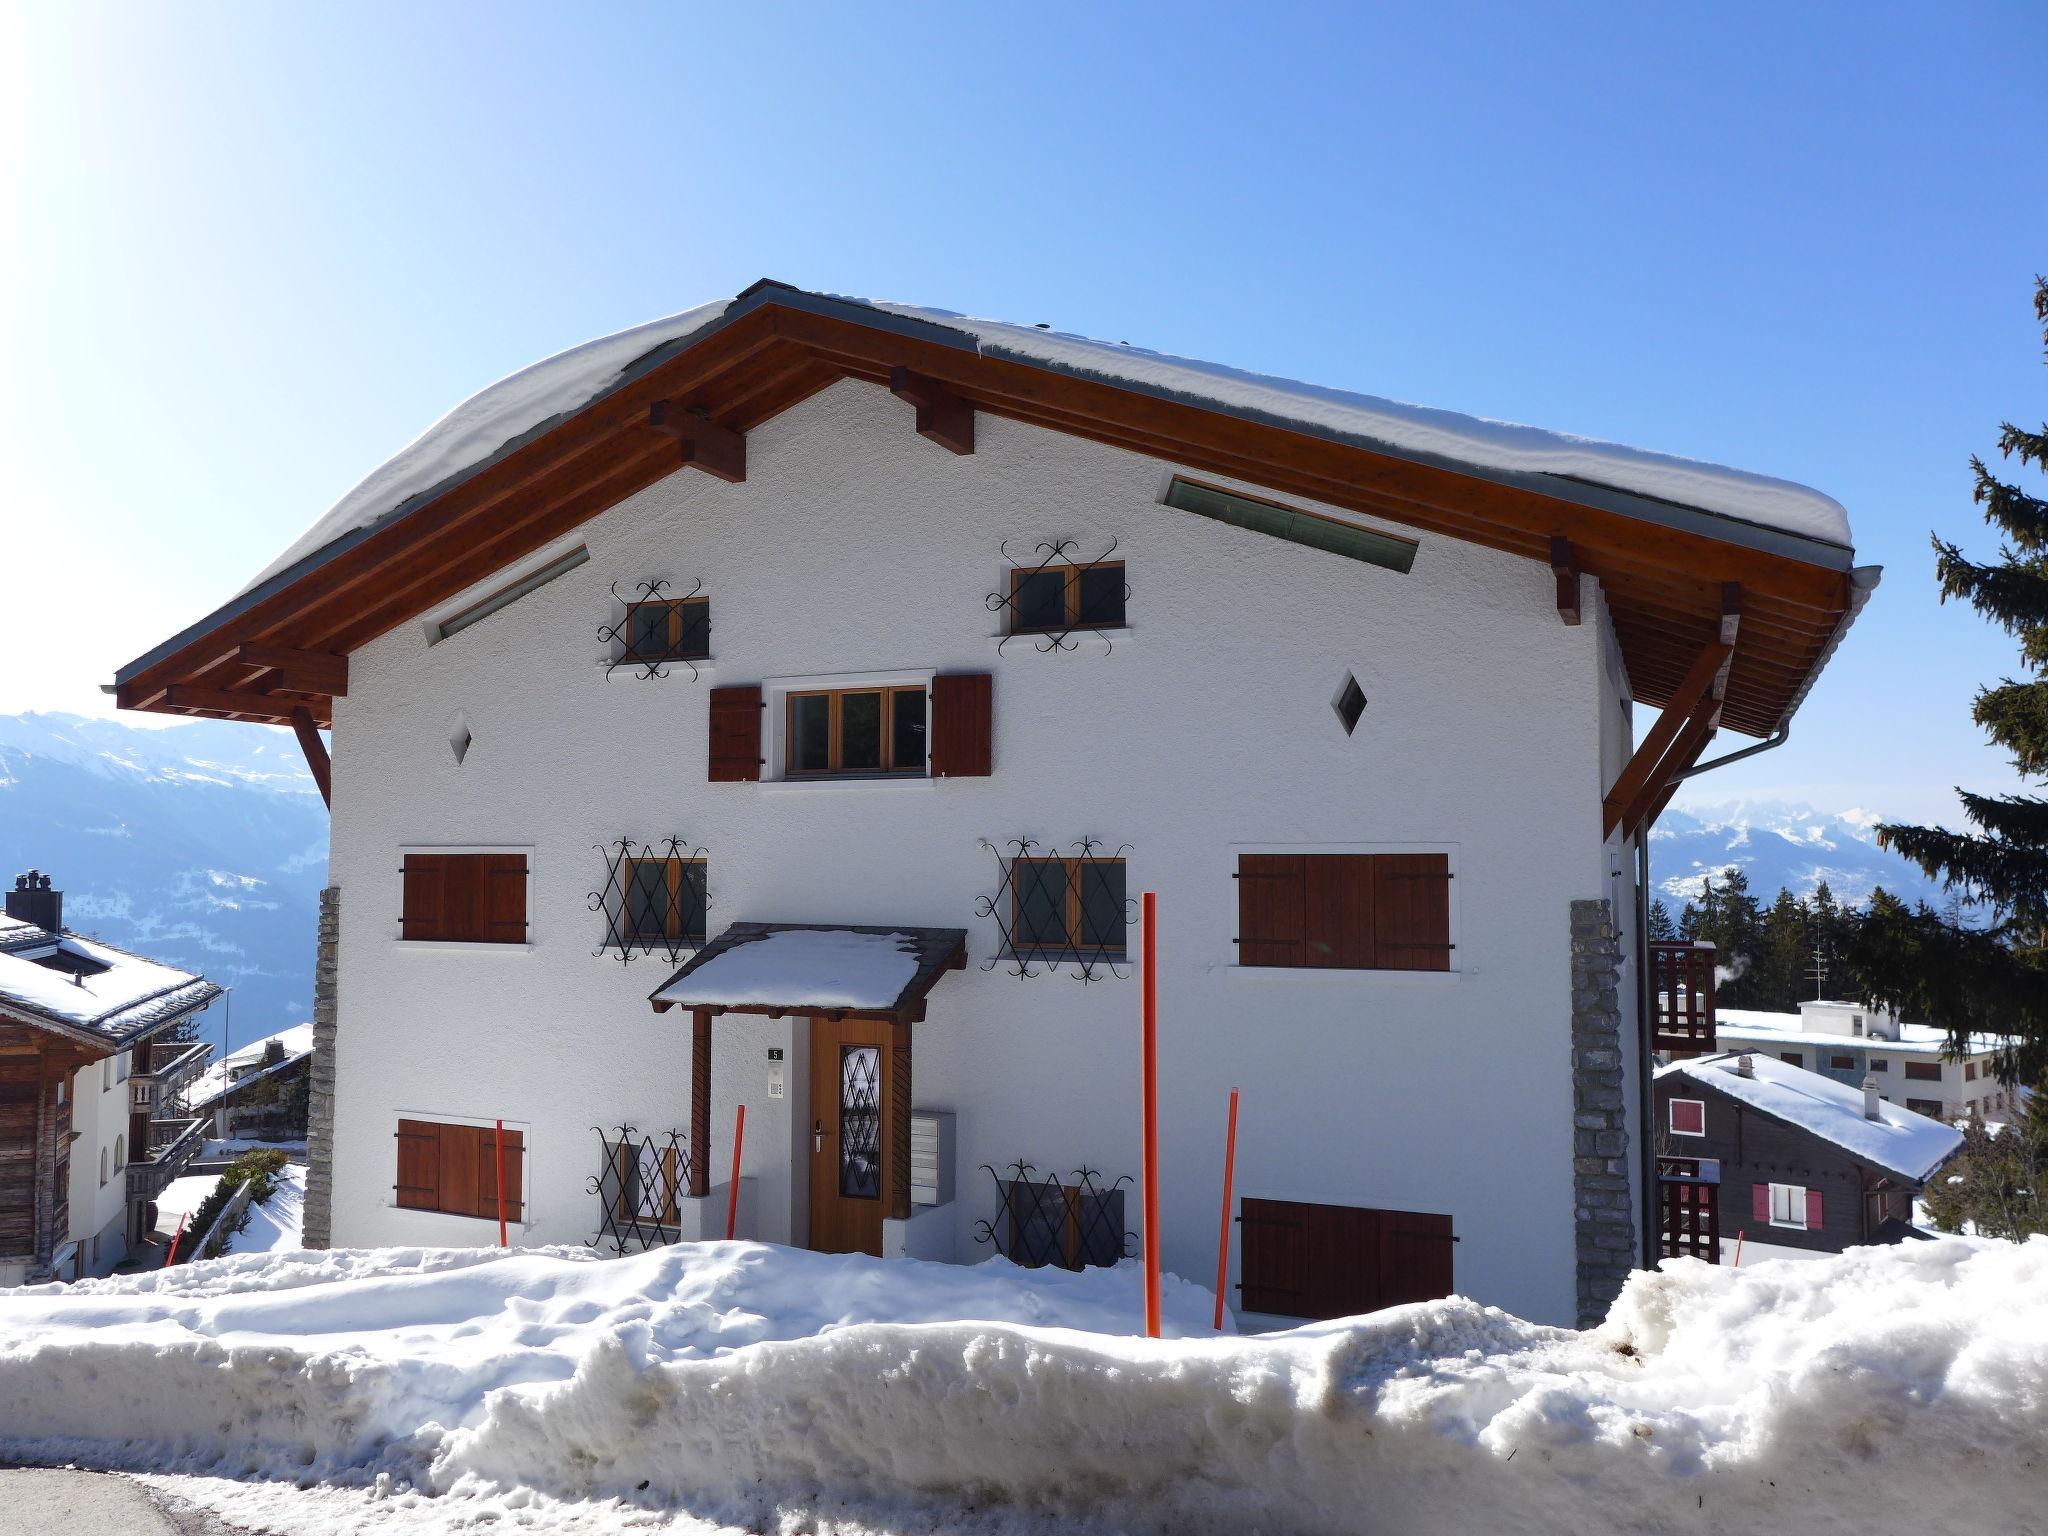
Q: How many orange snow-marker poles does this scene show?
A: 6